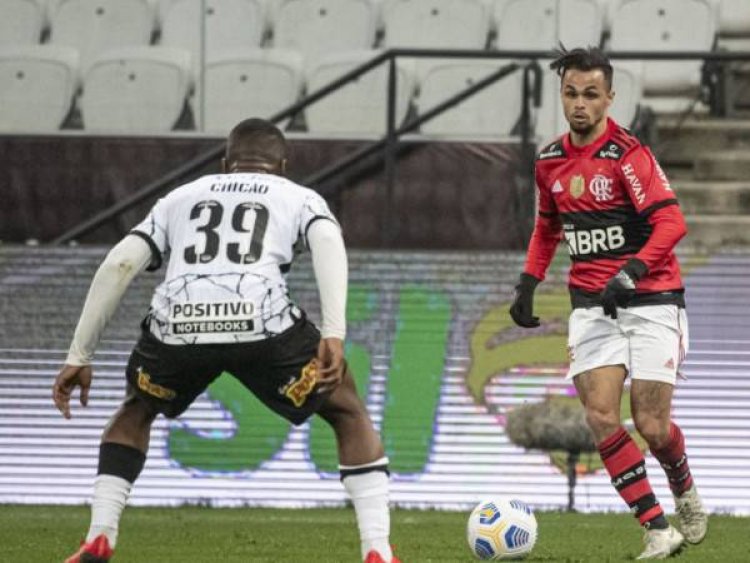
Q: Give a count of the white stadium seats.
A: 13